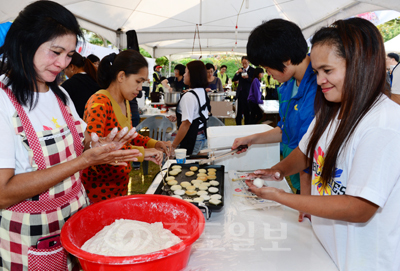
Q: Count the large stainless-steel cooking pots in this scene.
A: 2